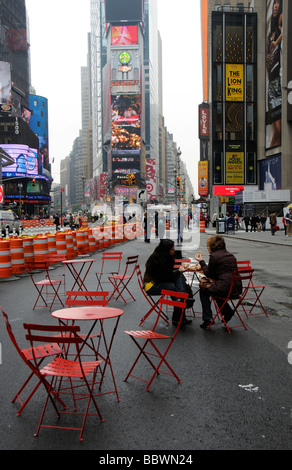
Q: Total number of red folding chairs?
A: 12